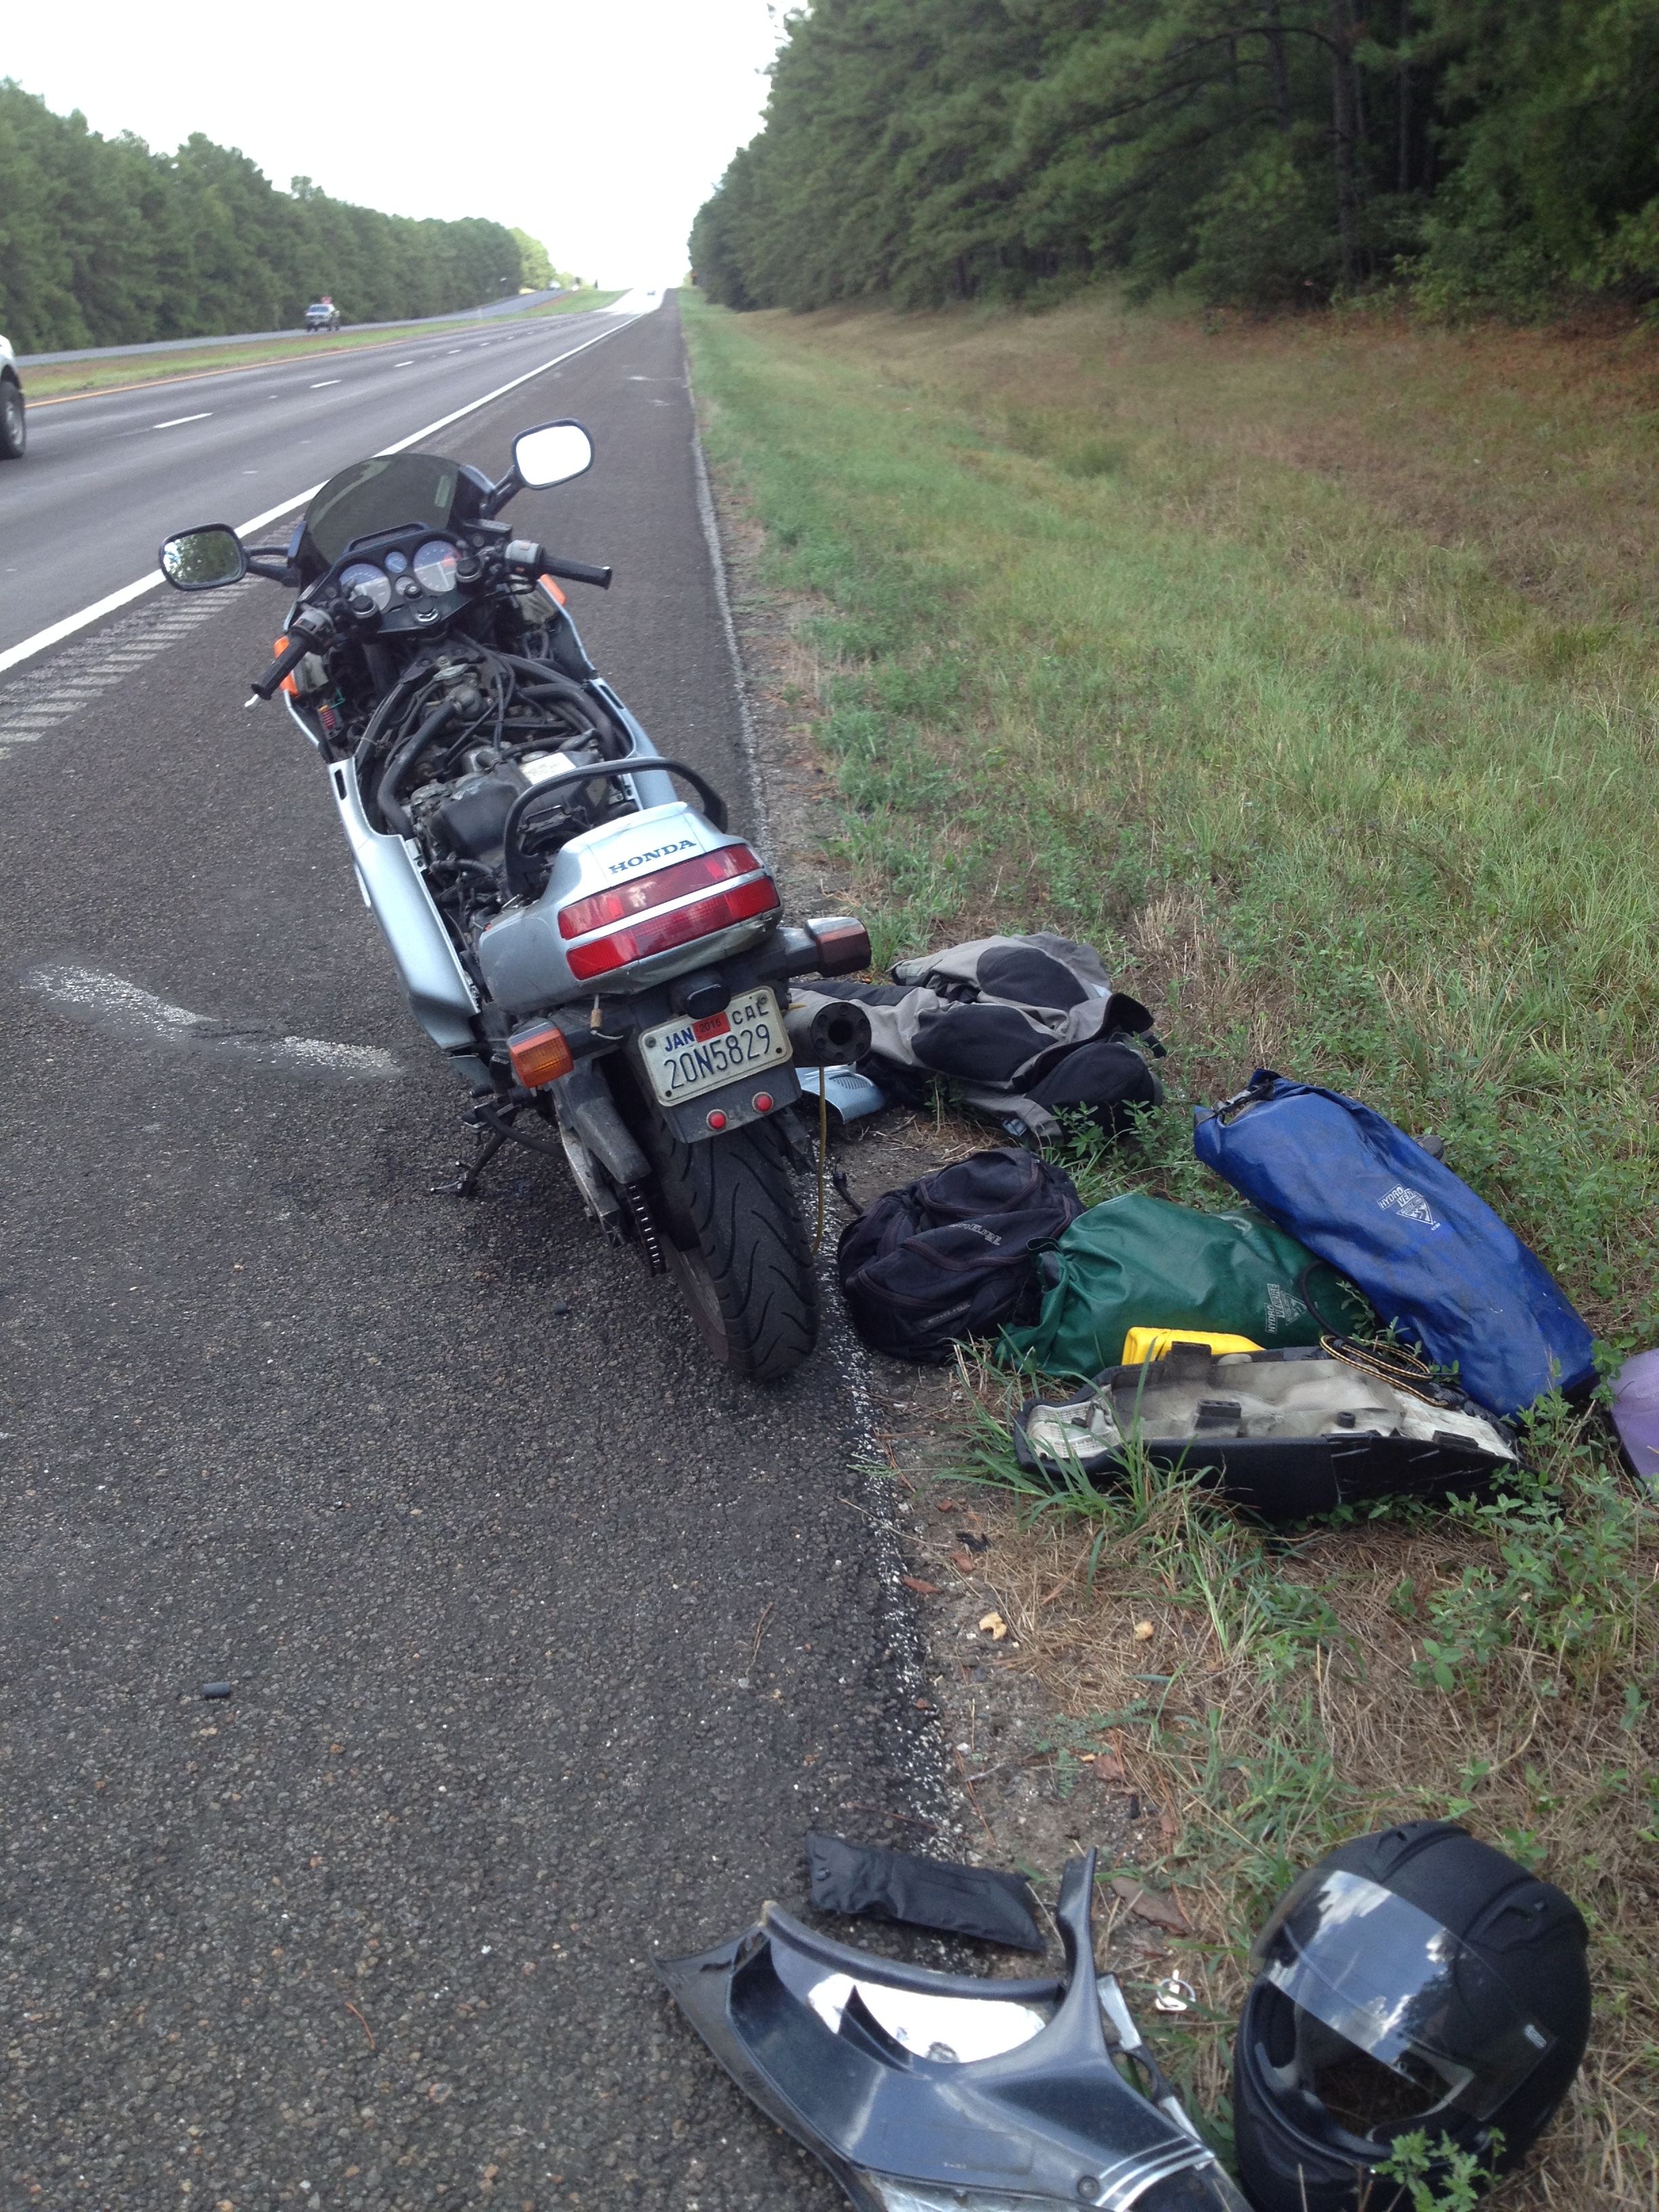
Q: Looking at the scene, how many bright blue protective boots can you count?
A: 0